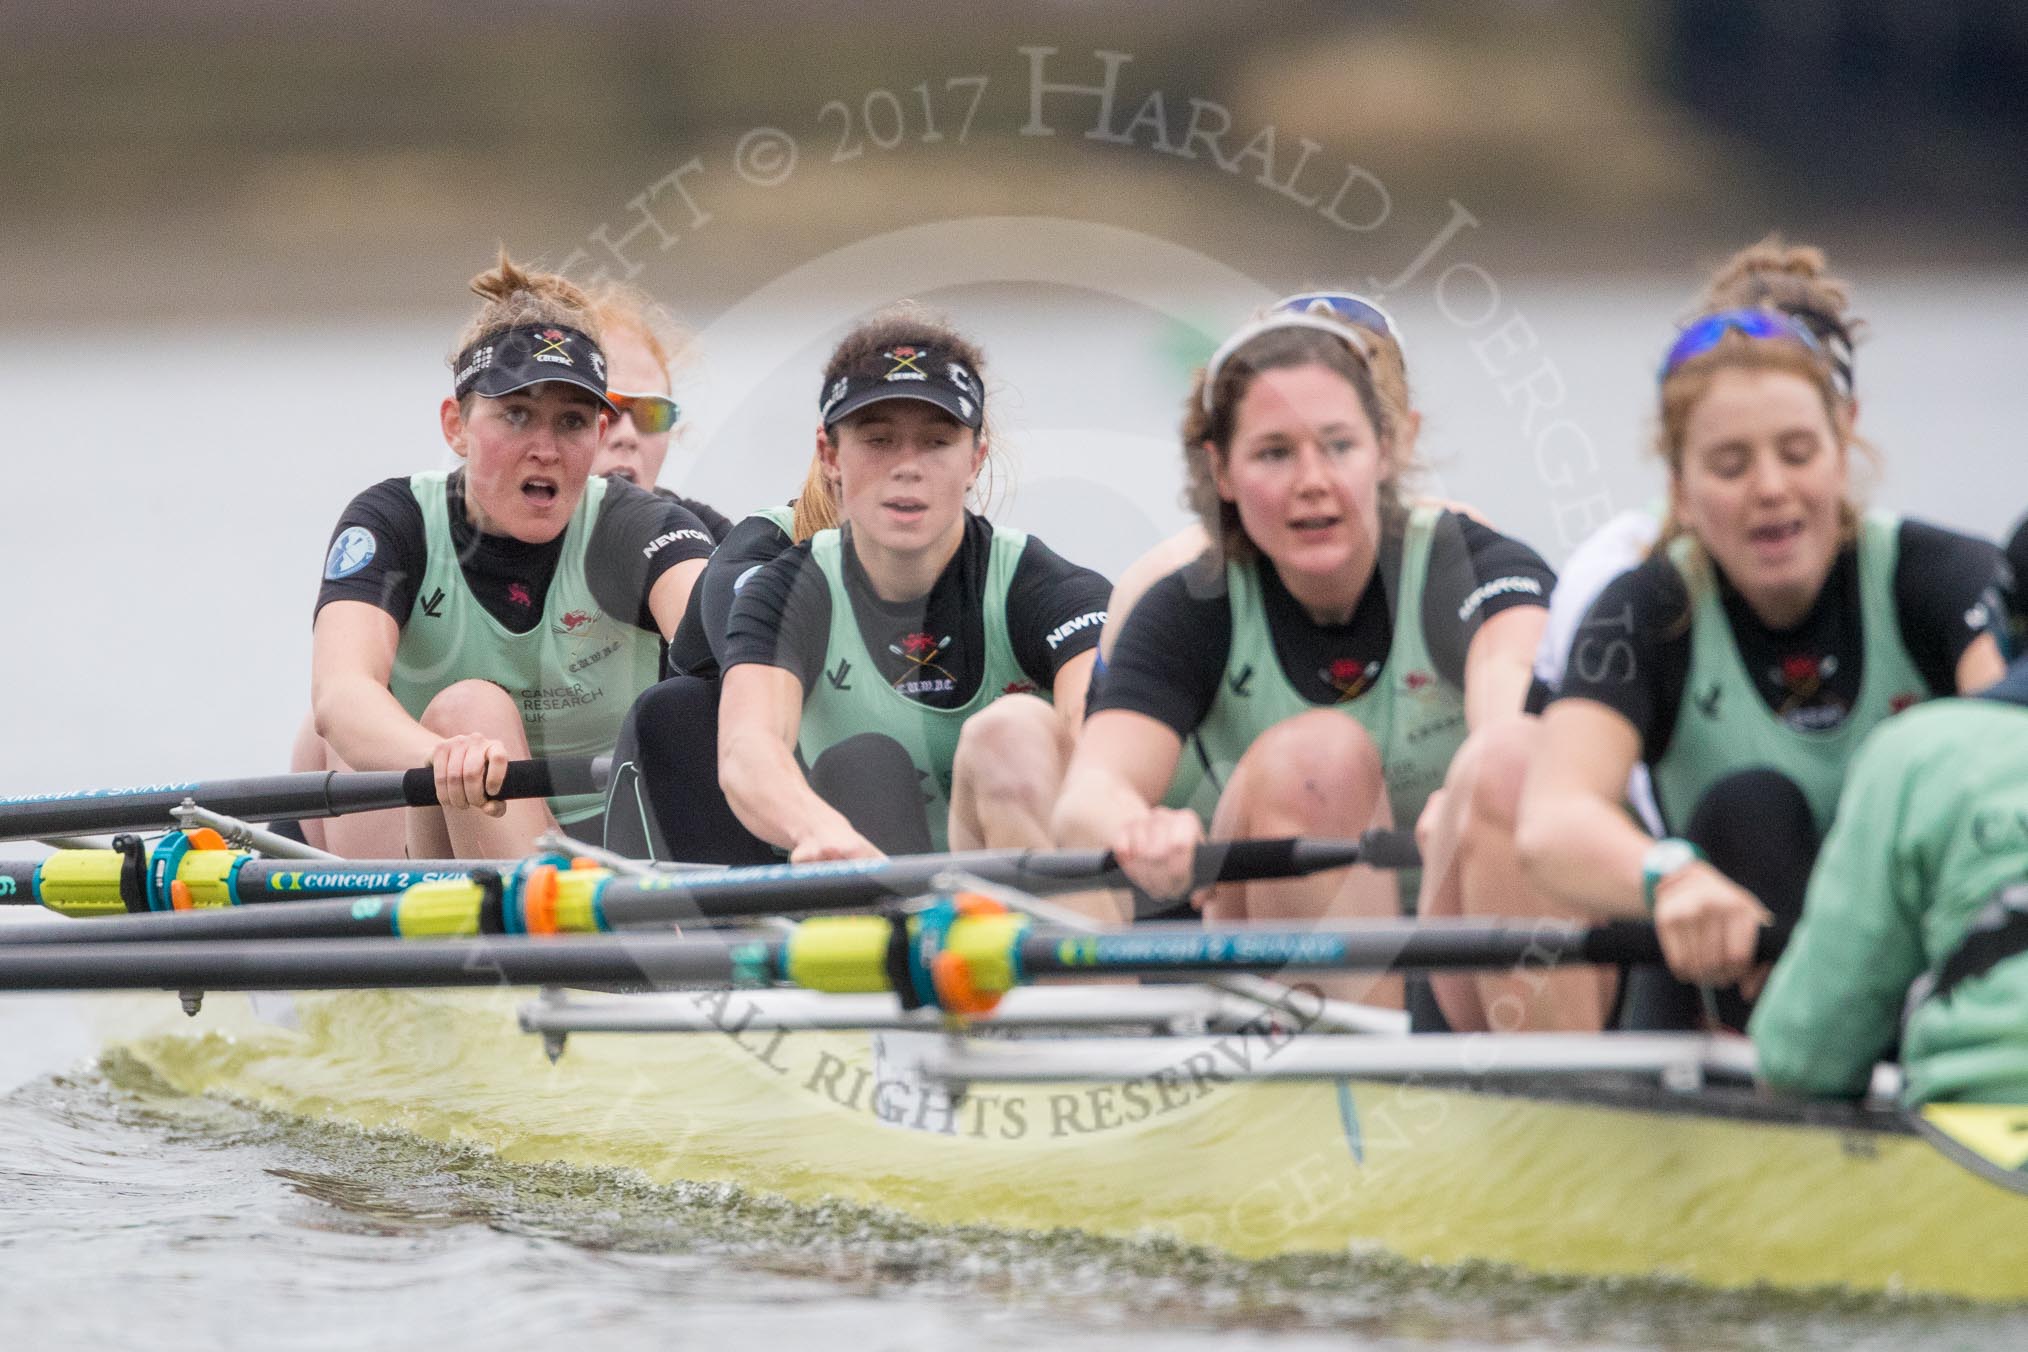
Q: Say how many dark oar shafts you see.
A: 4